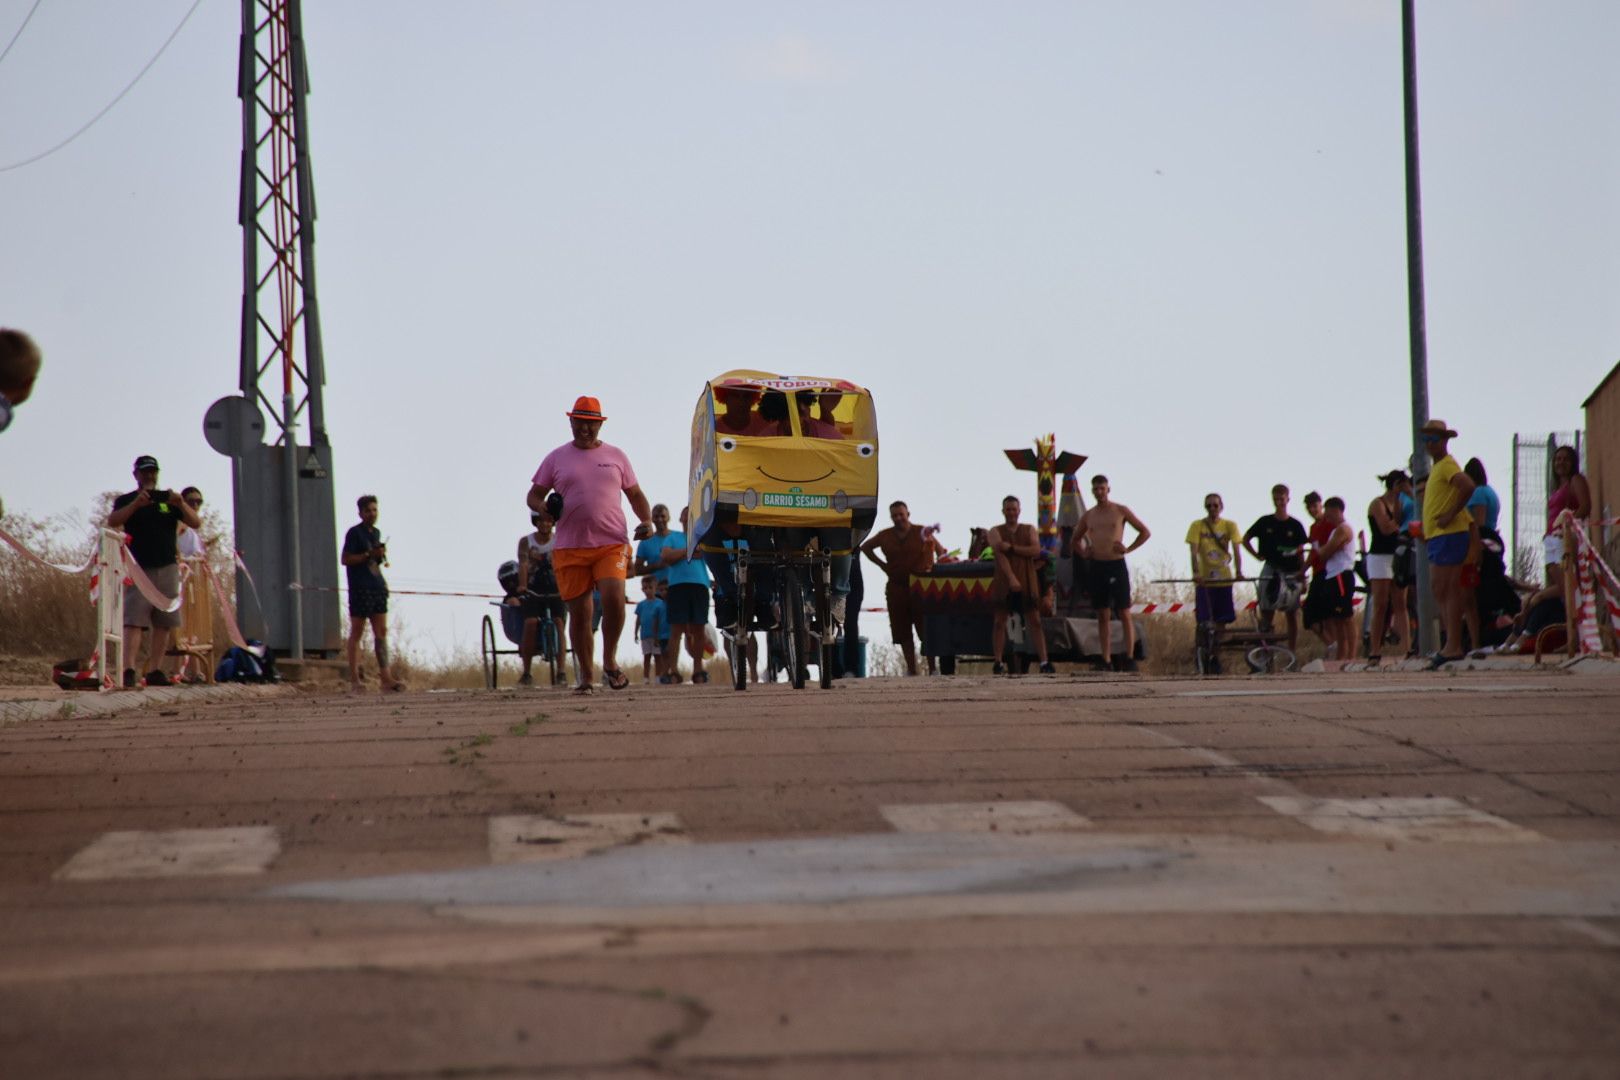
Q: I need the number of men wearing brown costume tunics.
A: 2